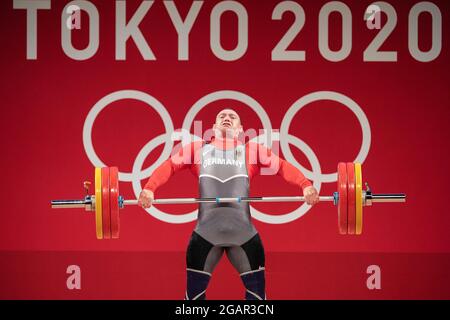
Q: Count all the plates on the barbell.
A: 6